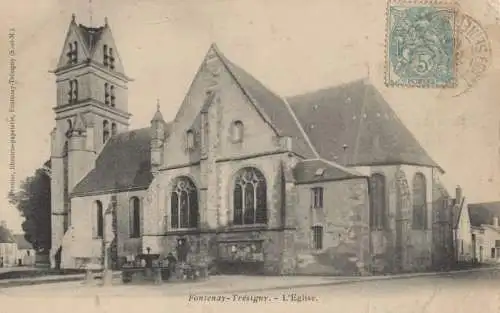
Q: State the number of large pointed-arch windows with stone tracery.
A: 2